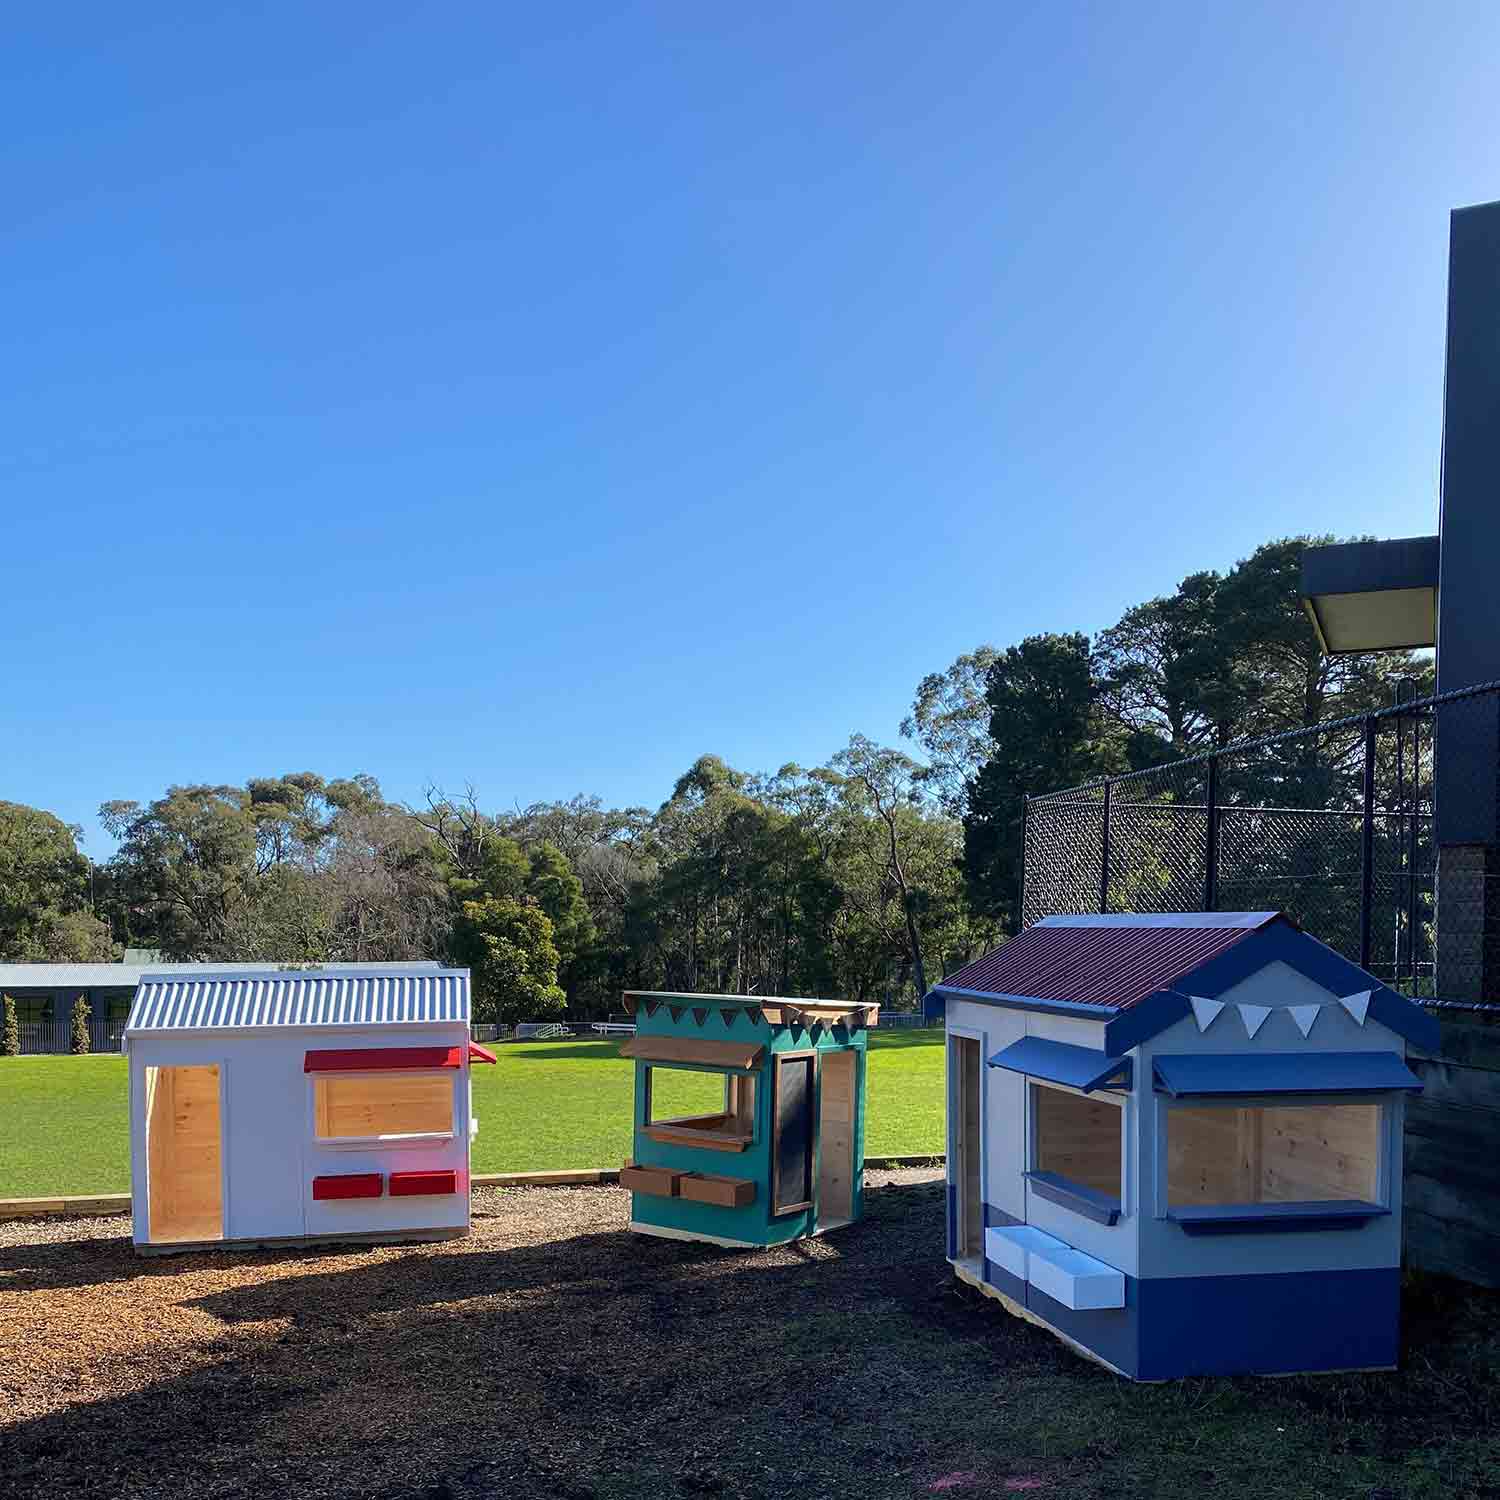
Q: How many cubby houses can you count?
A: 3